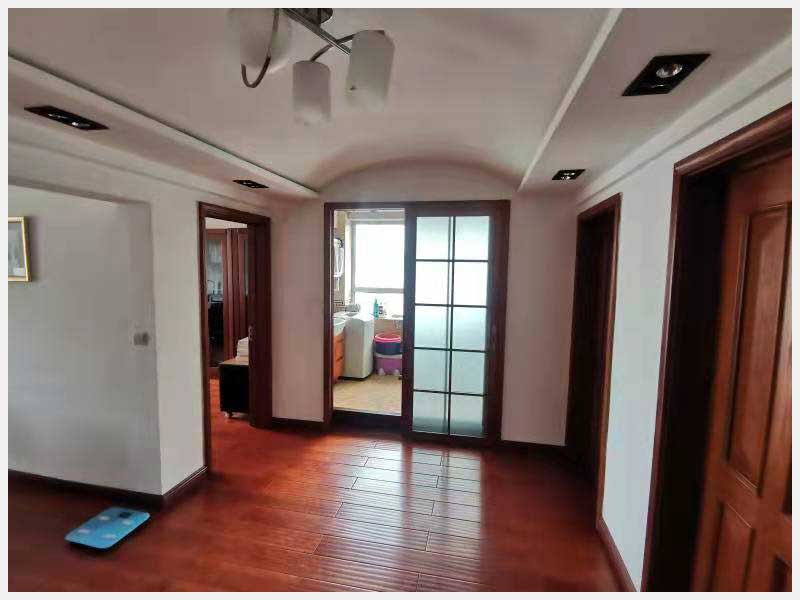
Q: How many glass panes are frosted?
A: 10